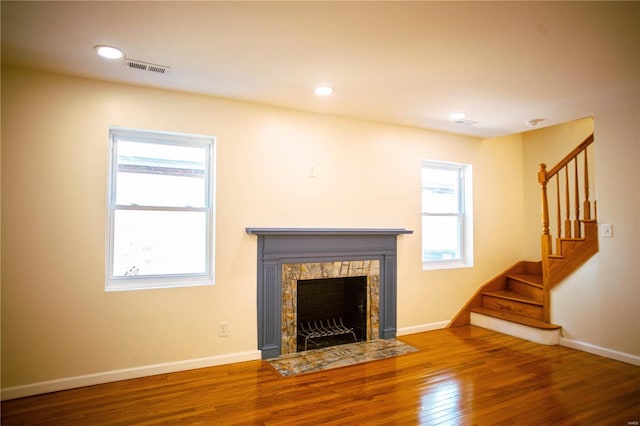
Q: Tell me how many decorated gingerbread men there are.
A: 0